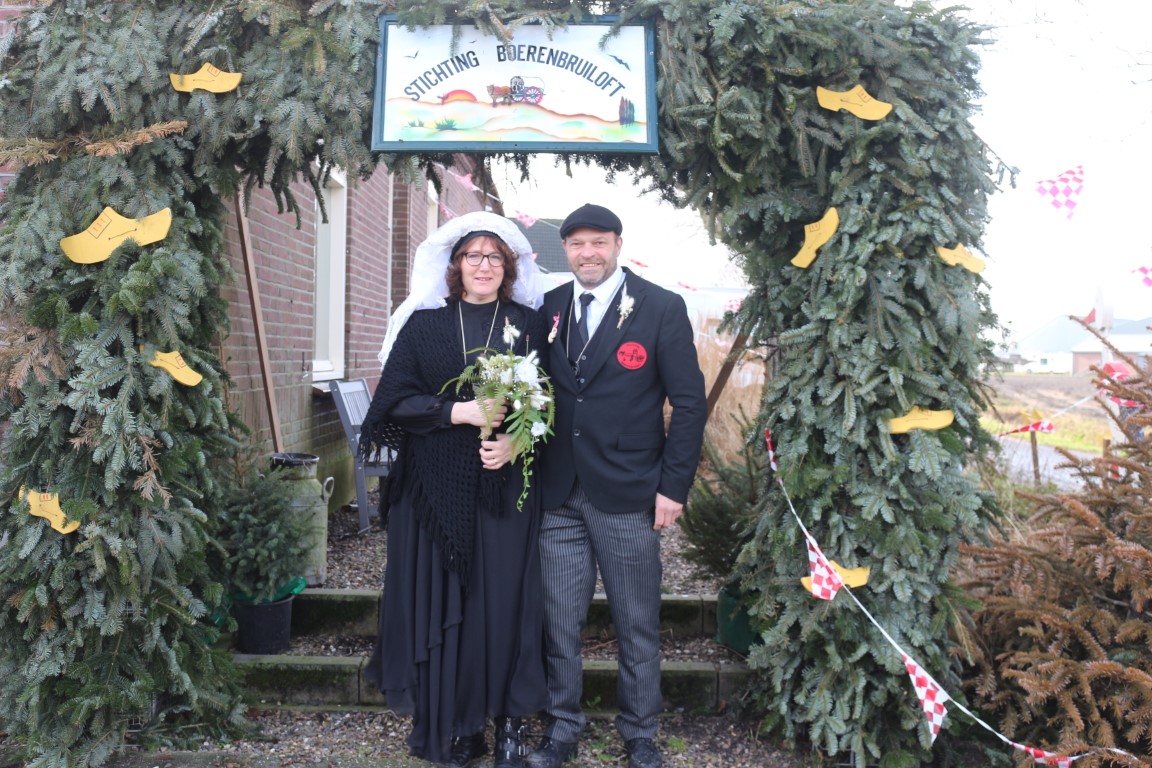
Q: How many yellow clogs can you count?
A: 9